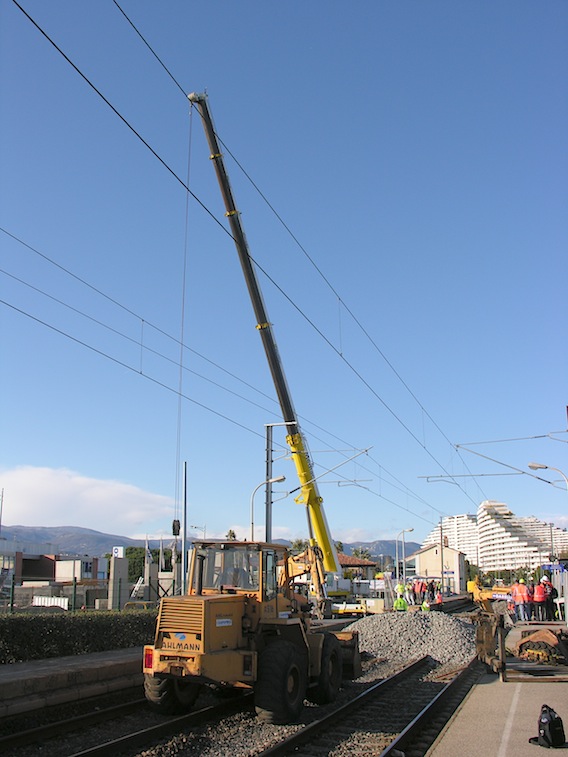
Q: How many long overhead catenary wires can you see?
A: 5